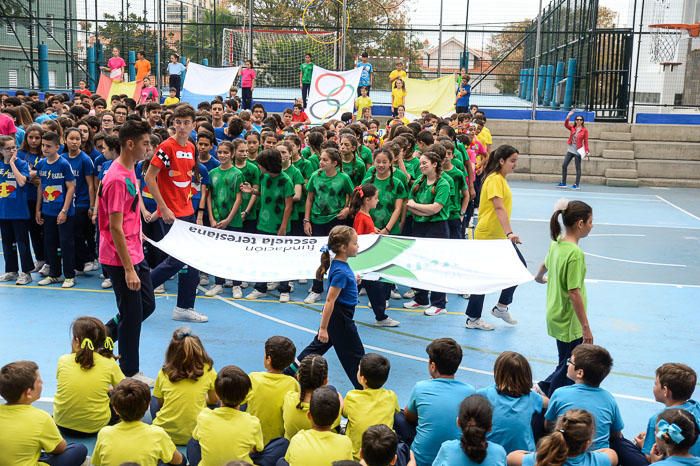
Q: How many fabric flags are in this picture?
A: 5